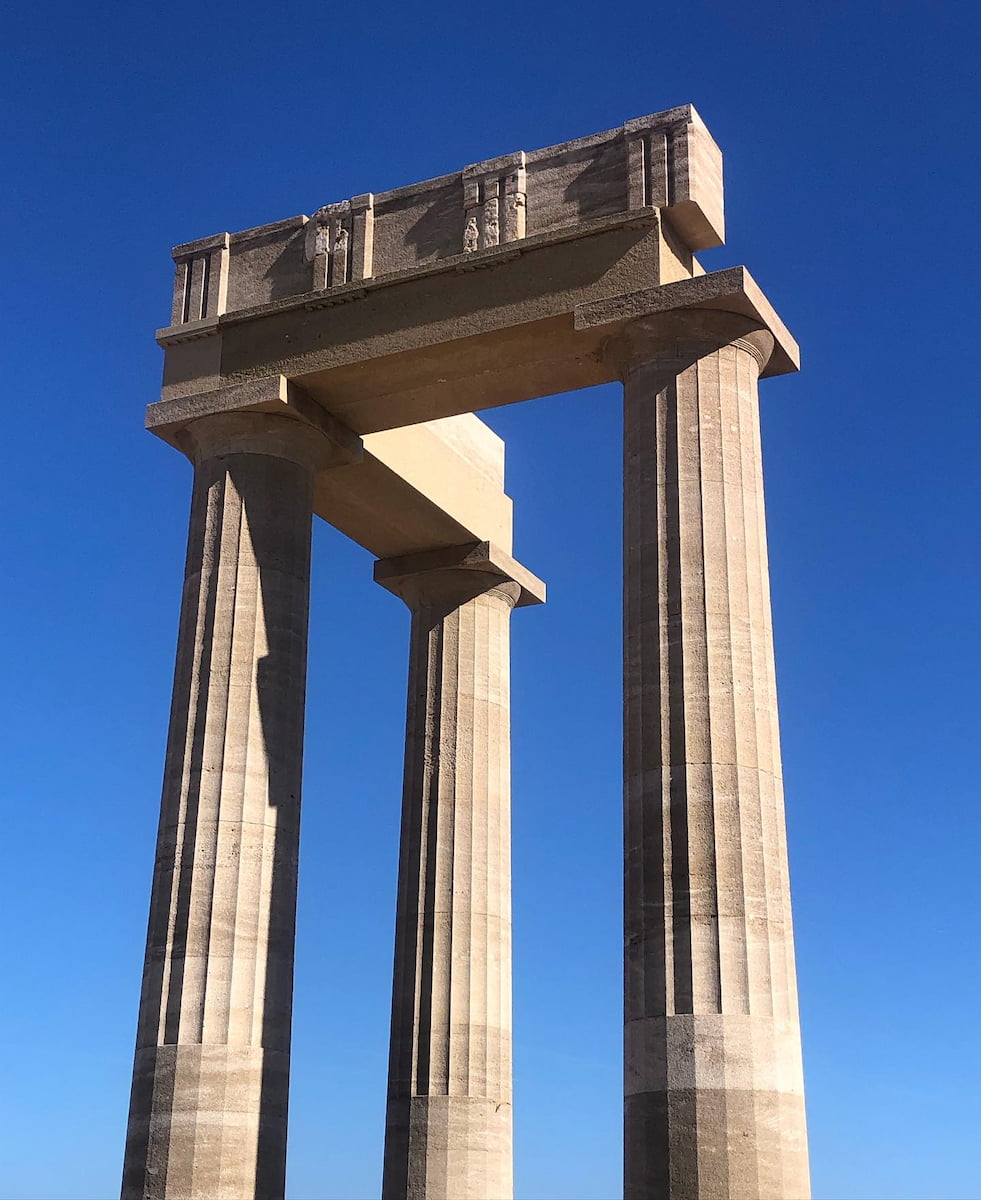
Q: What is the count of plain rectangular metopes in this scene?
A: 3